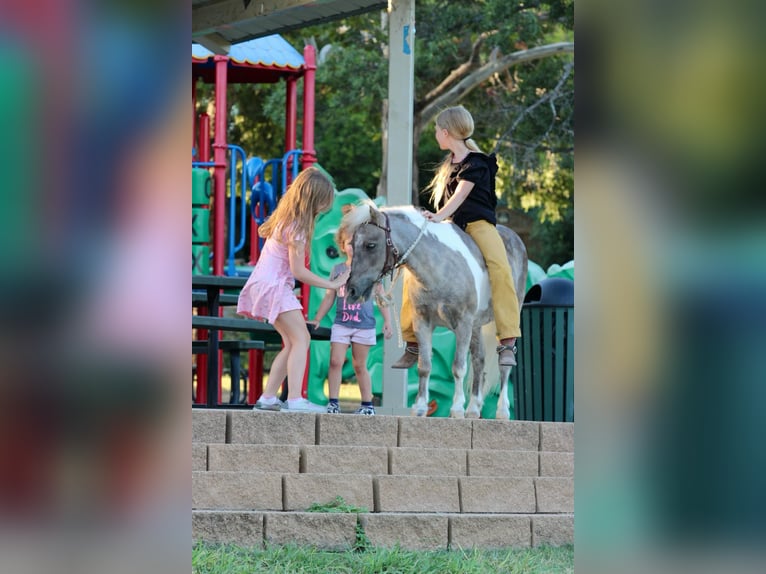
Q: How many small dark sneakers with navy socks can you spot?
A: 2